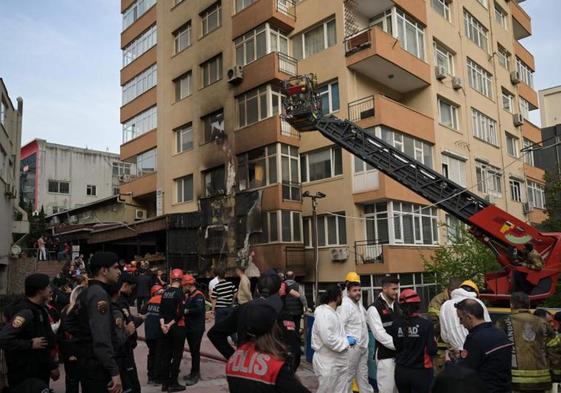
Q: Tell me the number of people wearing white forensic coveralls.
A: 4